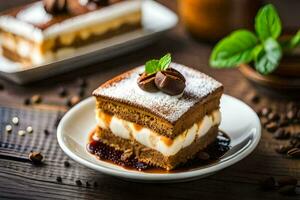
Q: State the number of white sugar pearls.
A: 4